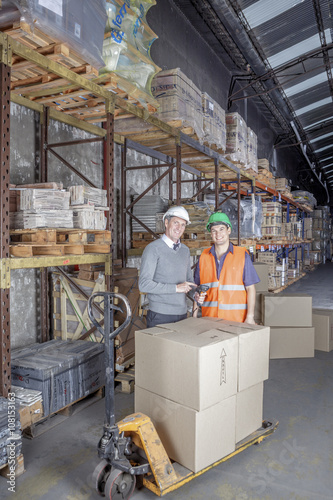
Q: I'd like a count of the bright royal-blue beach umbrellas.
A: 0